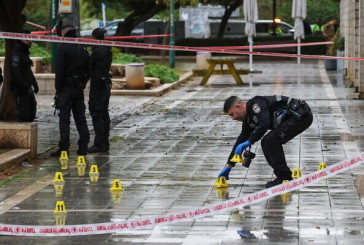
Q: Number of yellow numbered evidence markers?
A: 11